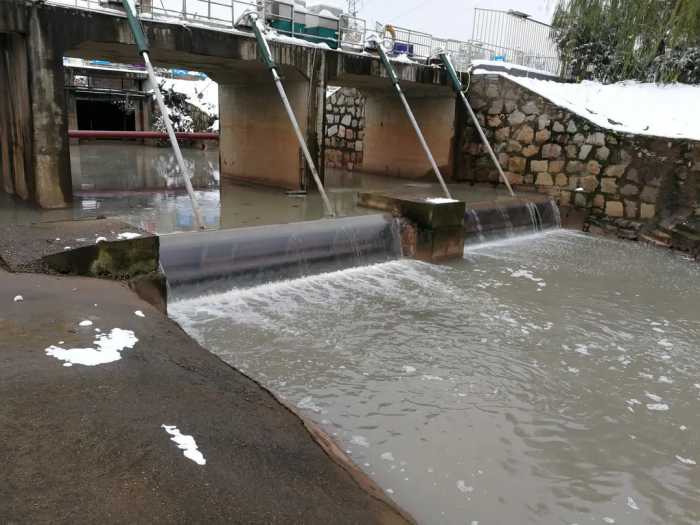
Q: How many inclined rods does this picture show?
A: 4